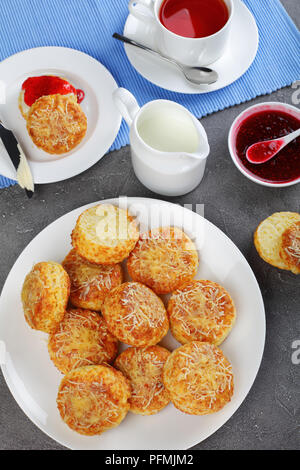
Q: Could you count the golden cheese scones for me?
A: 12